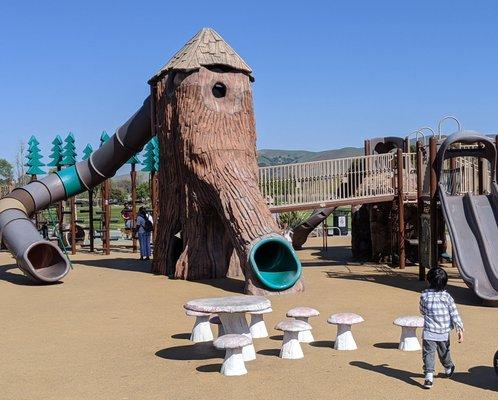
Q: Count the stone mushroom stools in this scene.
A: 7